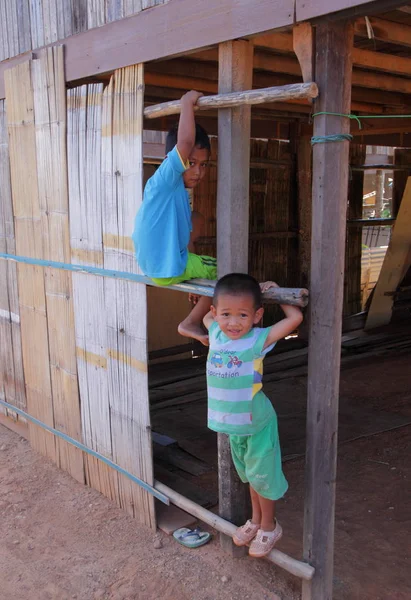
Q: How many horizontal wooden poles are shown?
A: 3